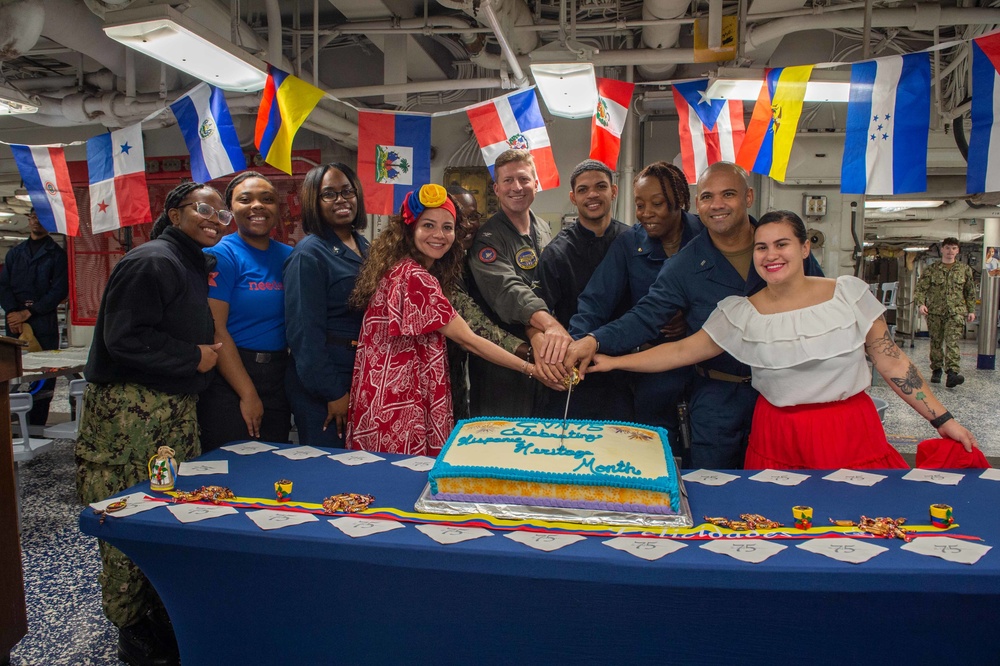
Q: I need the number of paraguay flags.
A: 1